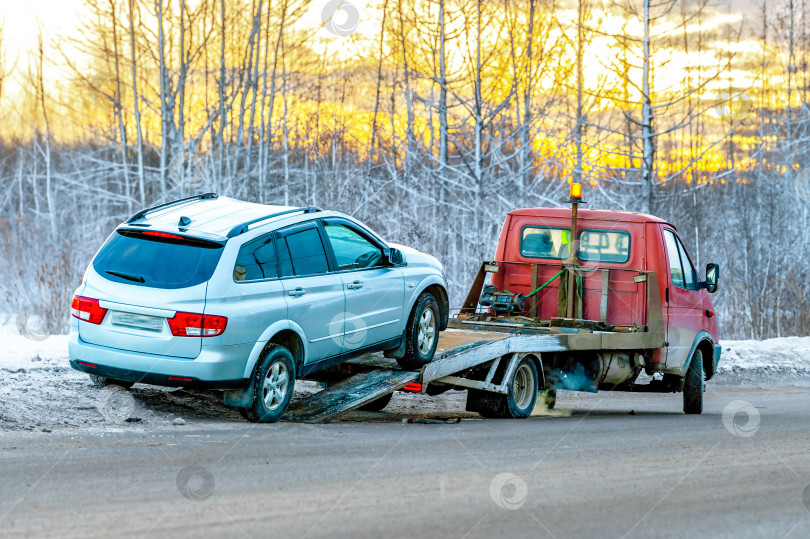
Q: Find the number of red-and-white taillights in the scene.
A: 2